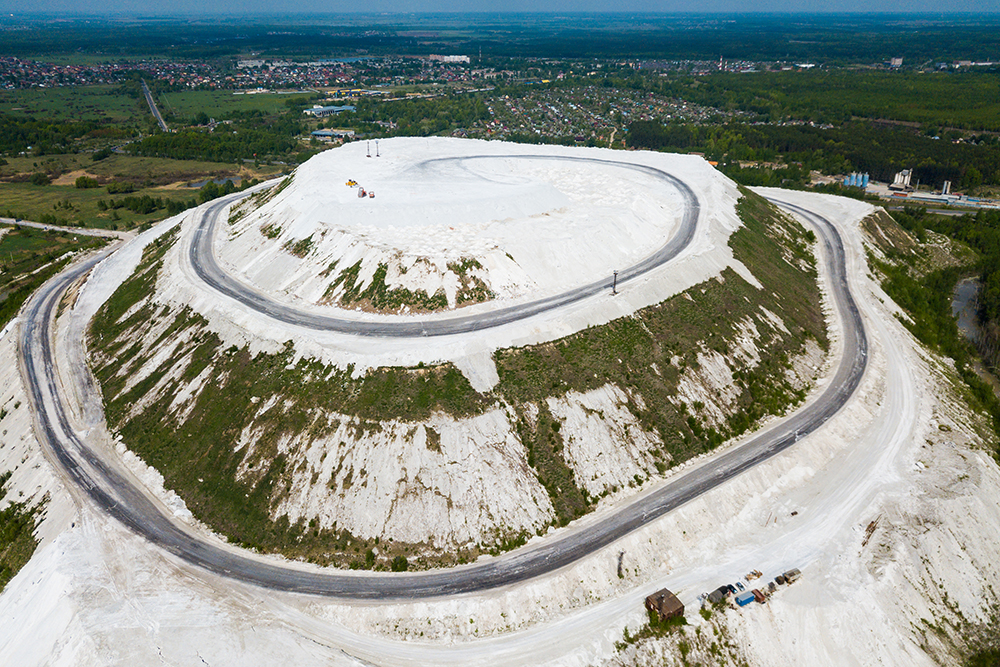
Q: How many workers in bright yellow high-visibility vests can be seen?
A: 0